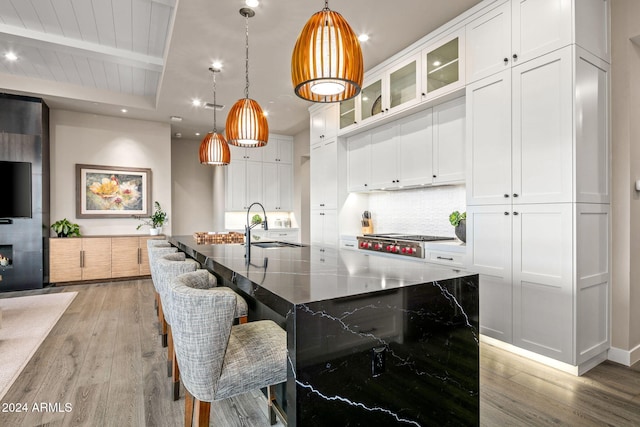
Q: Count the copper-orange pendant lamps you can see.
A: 3